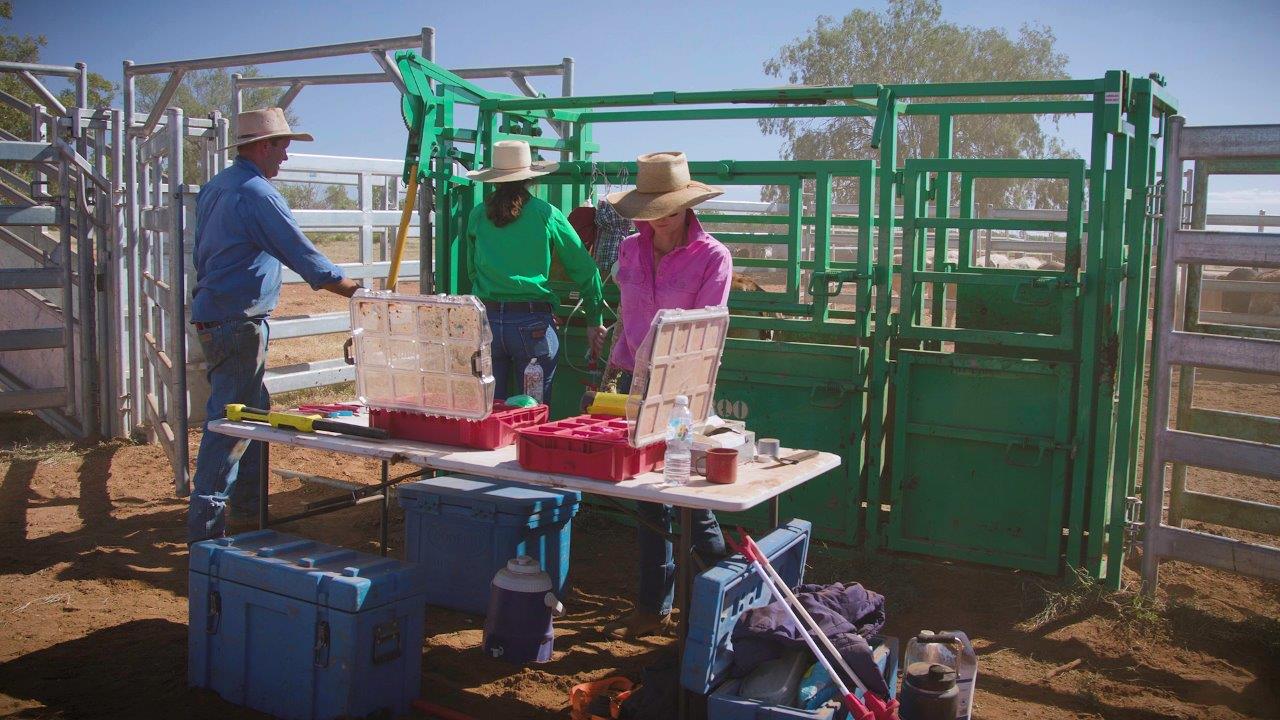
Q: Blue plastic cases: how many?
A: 3